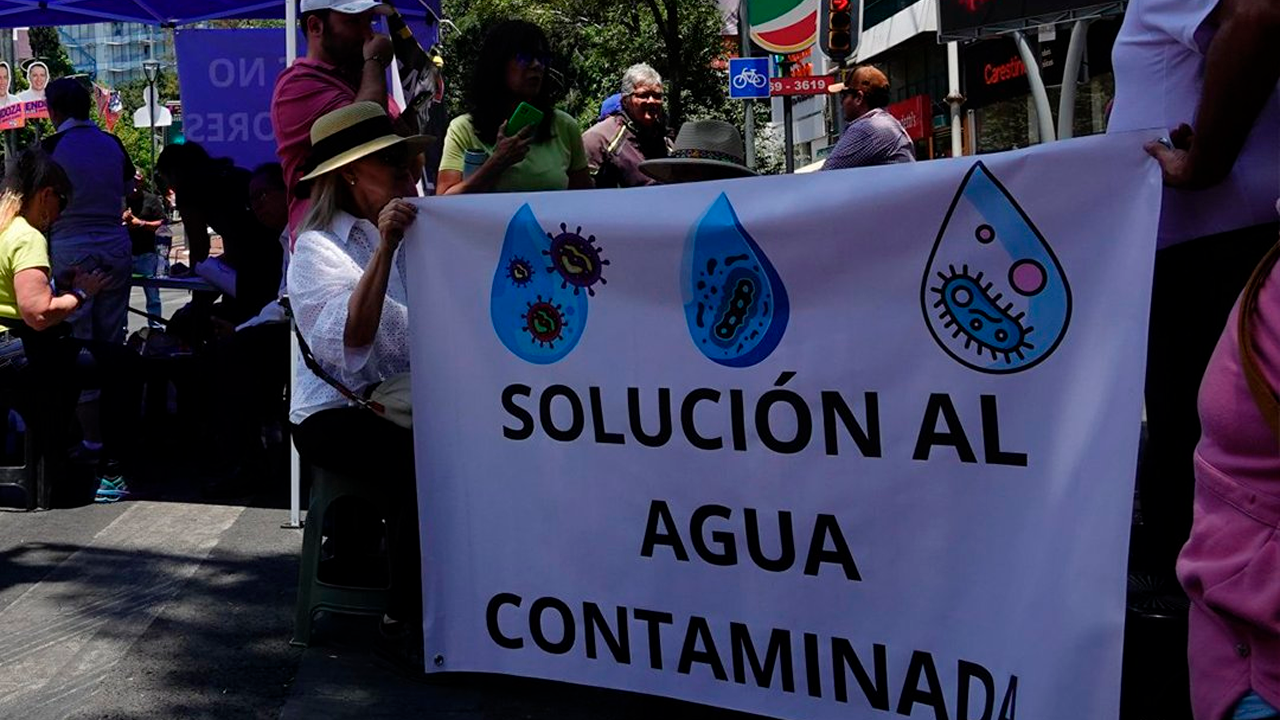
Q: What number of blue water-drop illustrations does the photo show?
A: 3